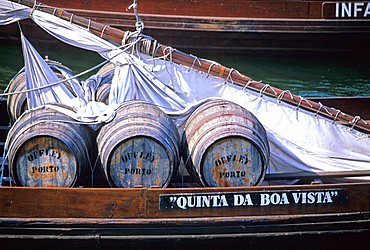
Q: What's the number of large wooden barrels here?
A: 5